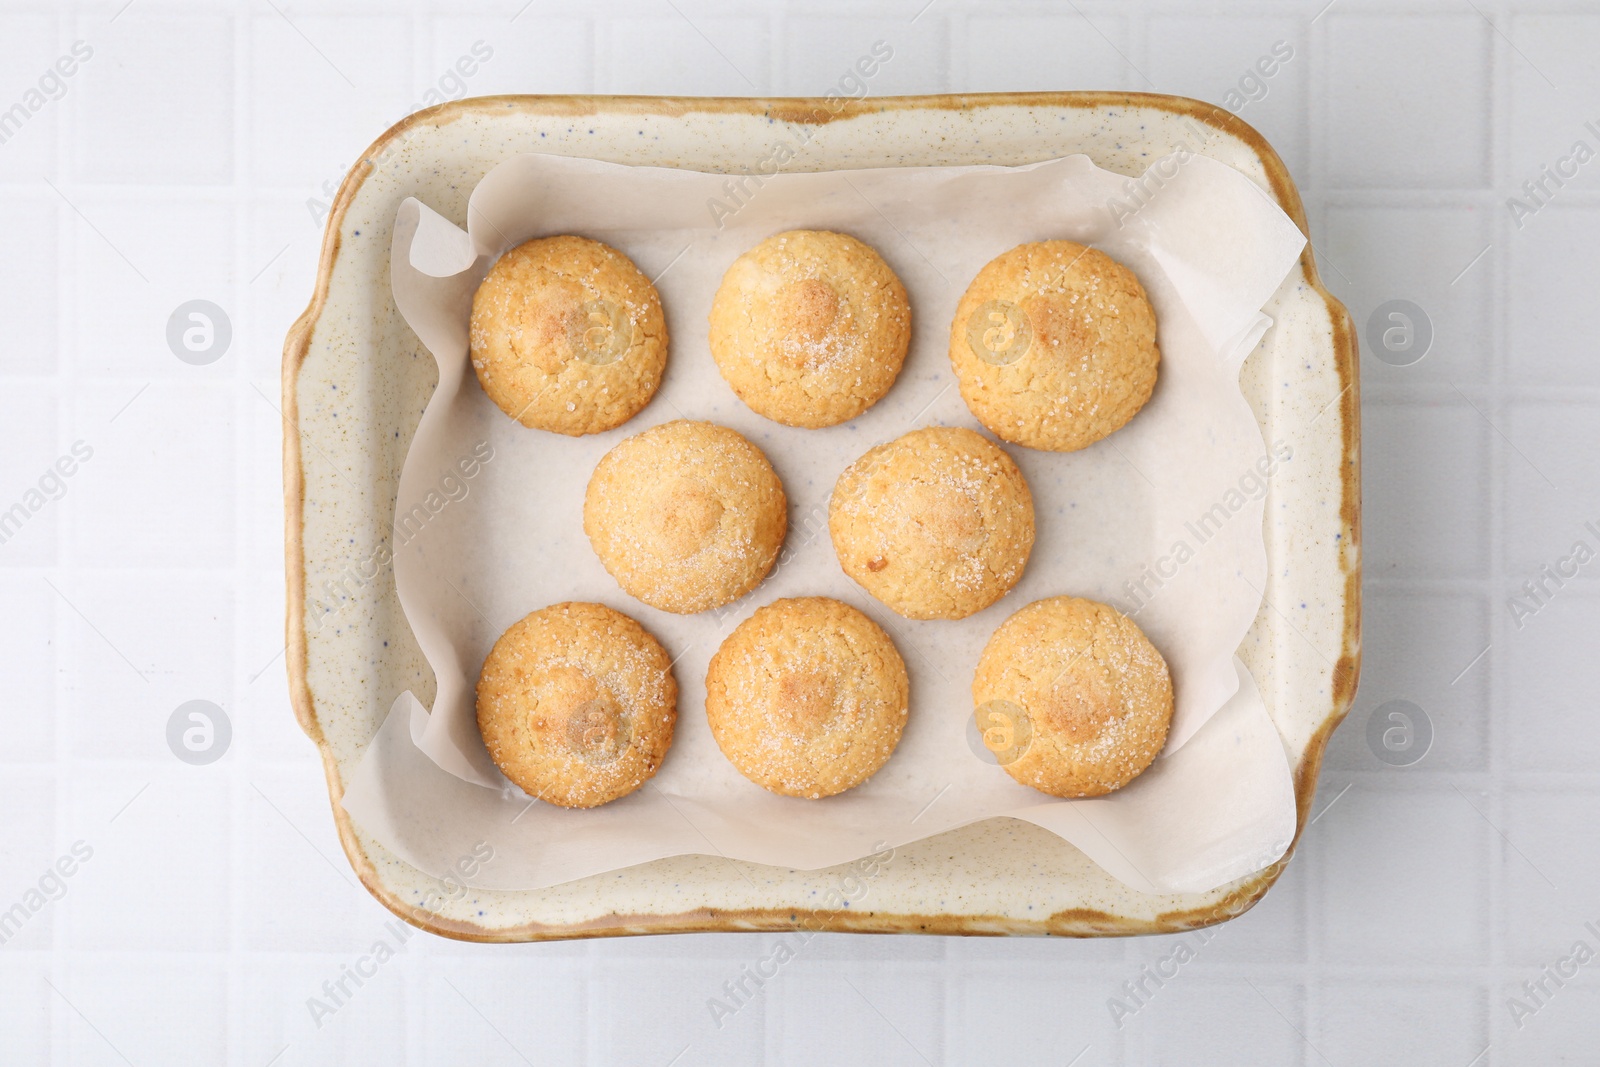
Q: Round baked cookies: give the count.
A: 8